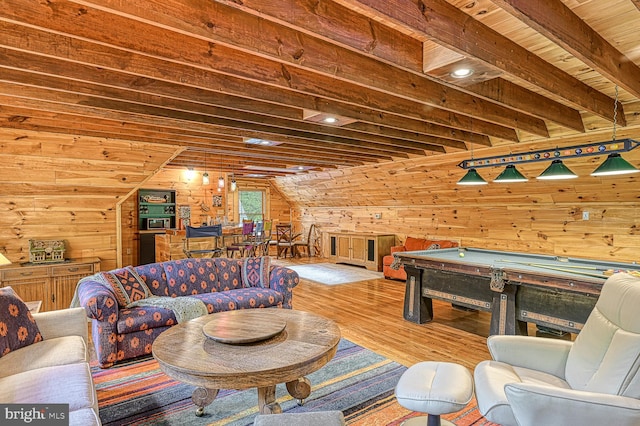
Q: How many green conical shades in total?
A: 4